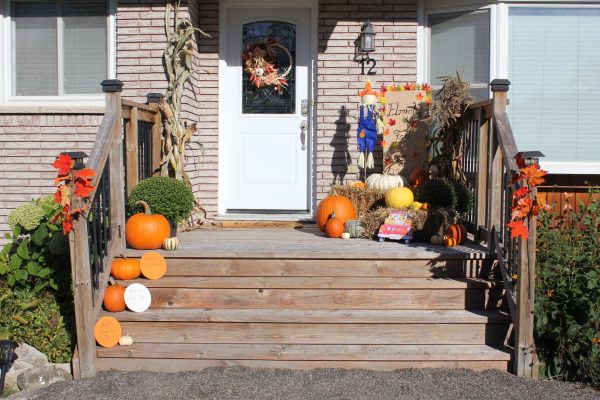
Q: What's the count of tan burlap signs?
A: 1